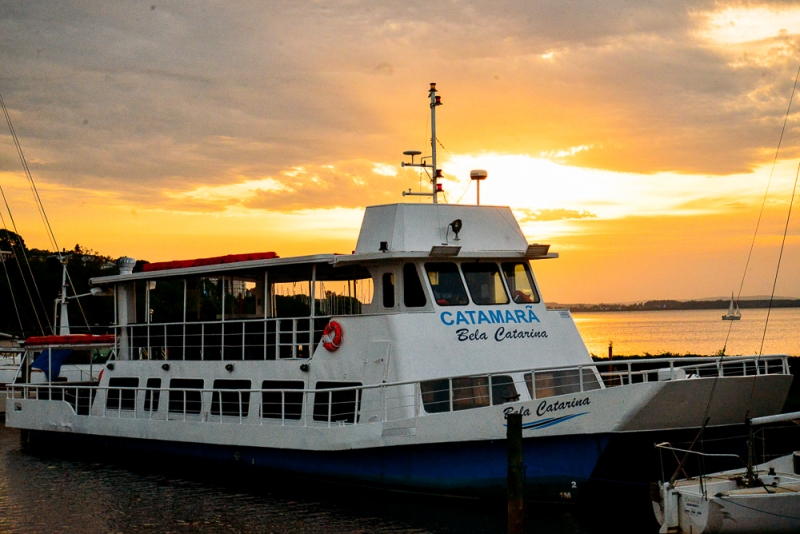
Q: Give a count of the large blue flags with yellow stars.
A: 0